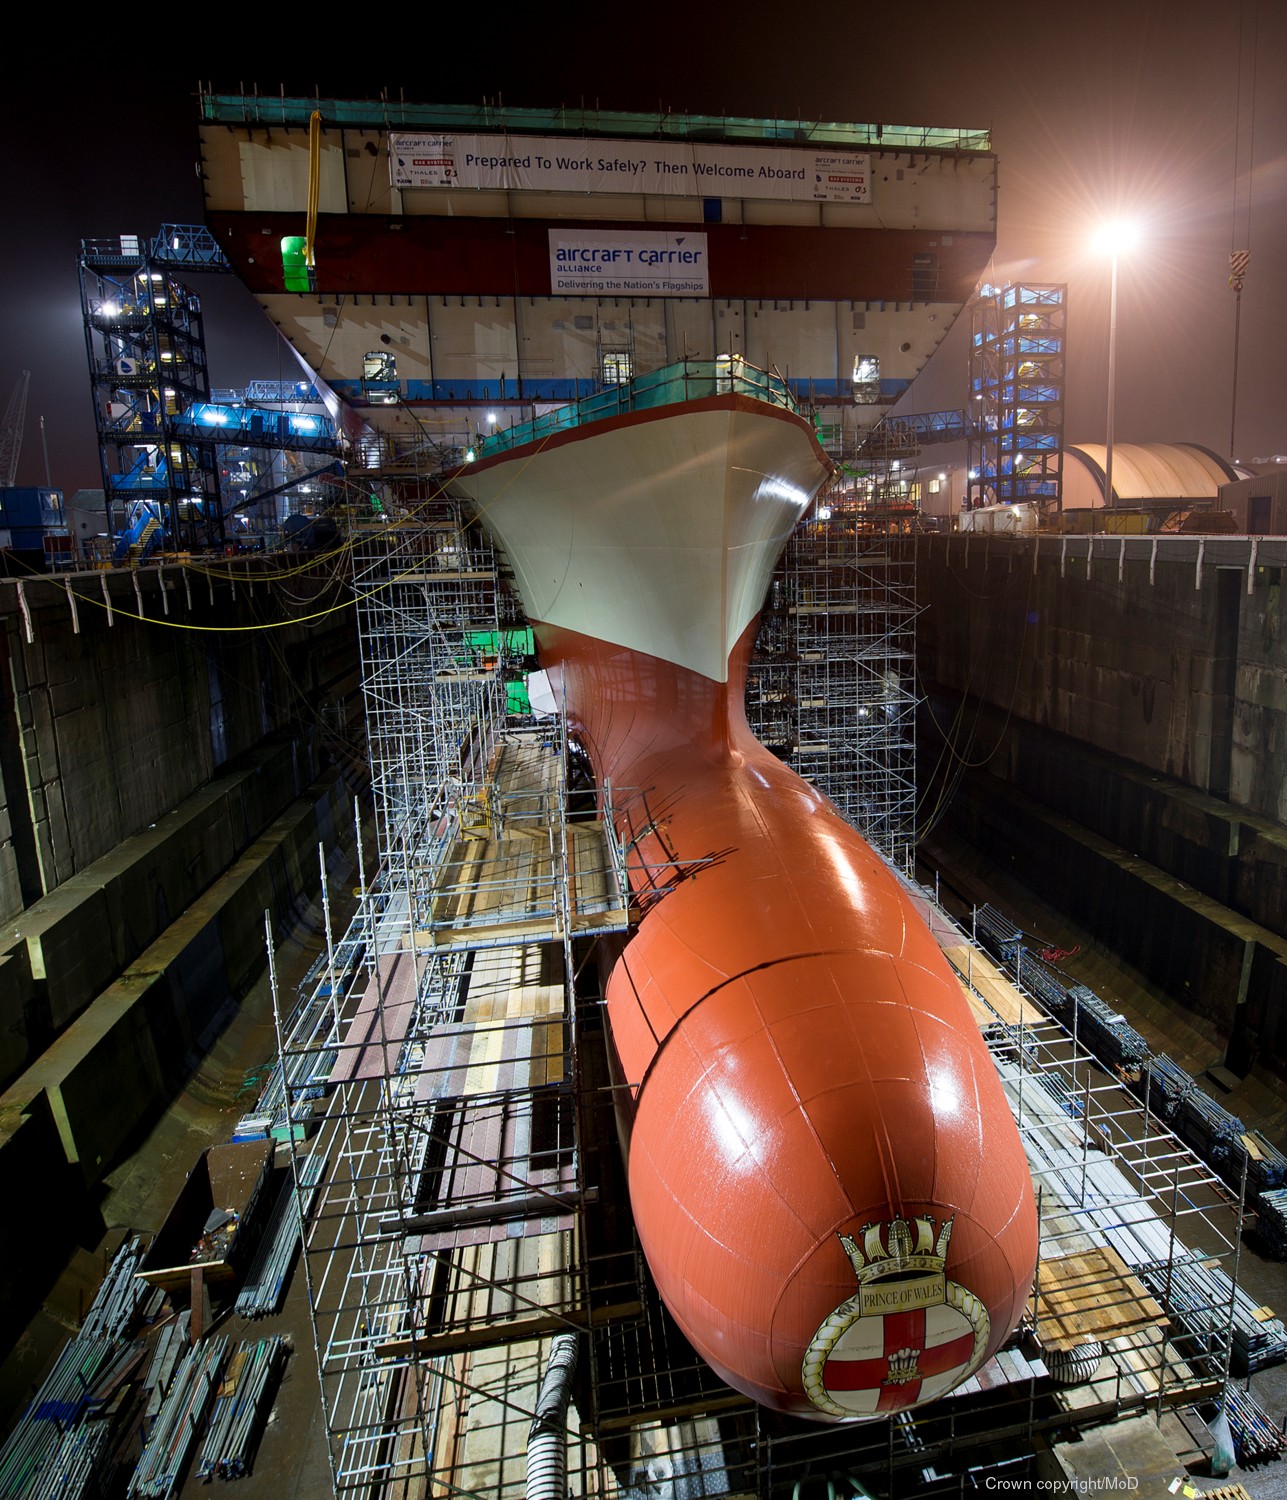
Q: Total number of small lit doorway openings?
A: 4